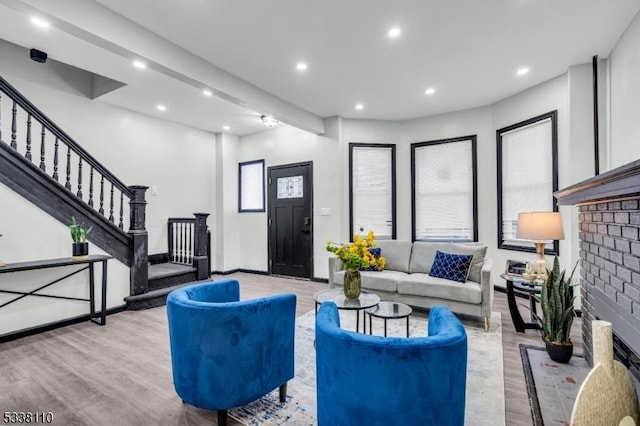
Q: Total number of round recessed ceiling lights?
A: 10